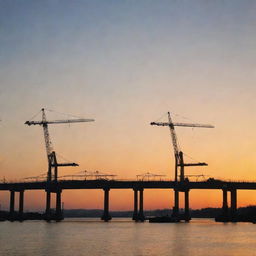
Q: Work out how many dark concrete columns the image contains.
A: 11